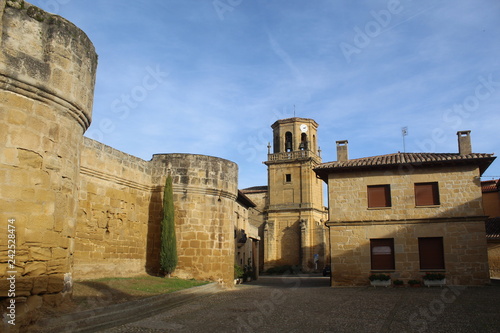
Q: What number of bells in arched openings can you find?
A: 2